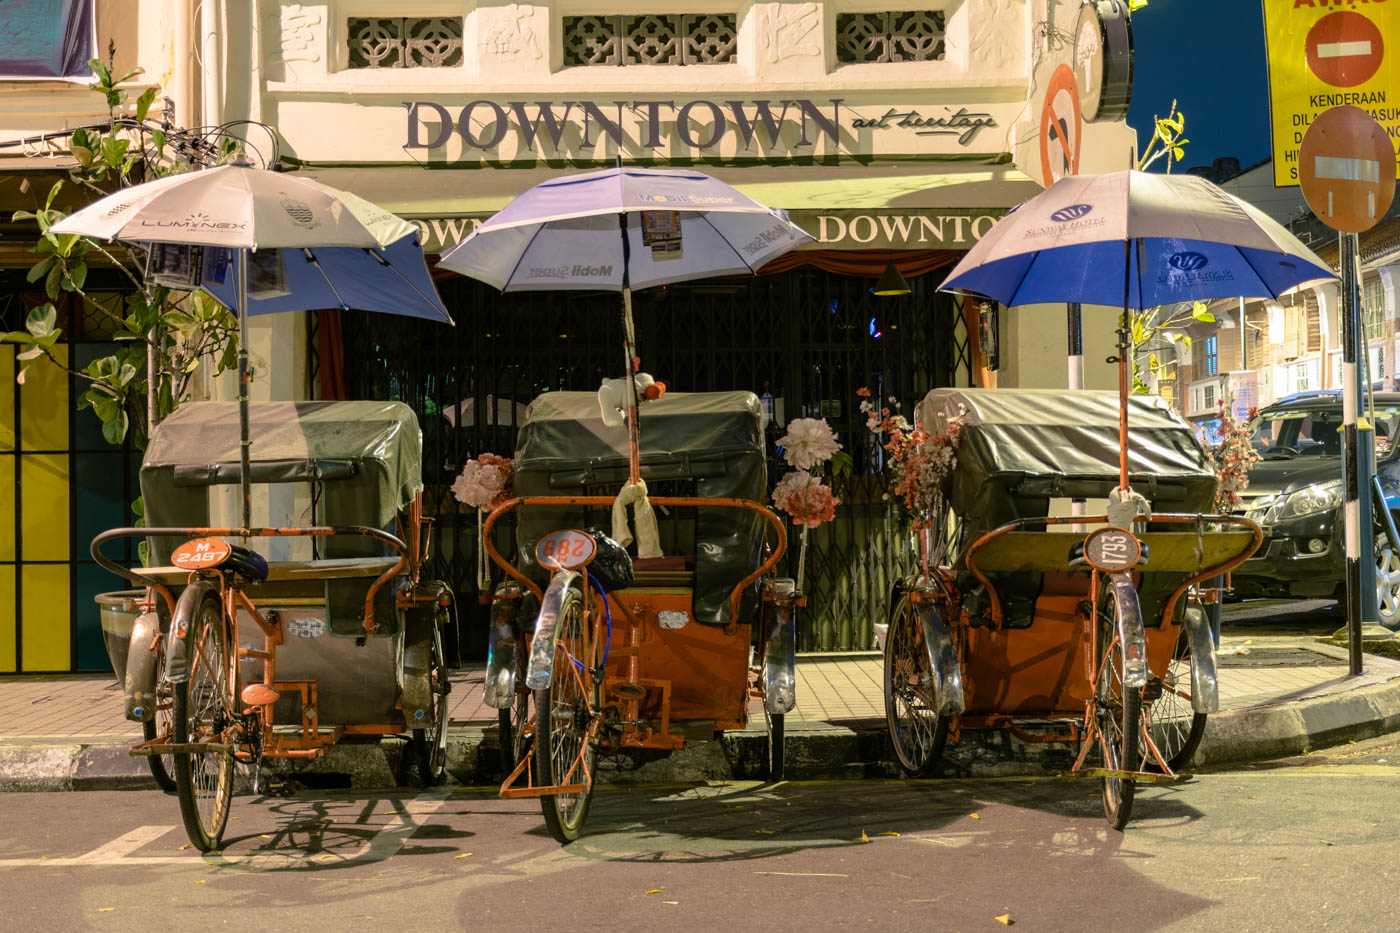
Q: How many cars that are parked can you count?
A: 1